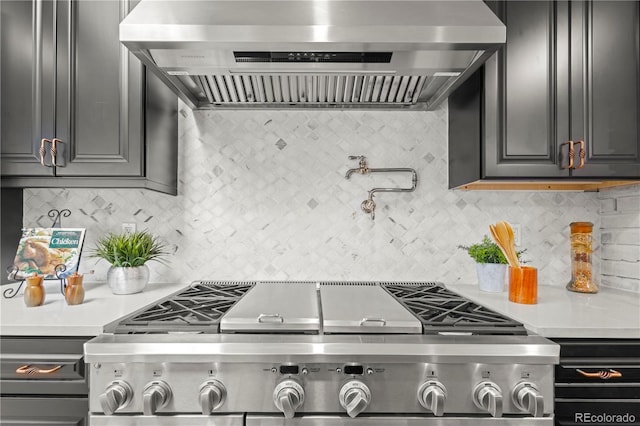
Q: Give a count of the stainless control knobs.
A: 8